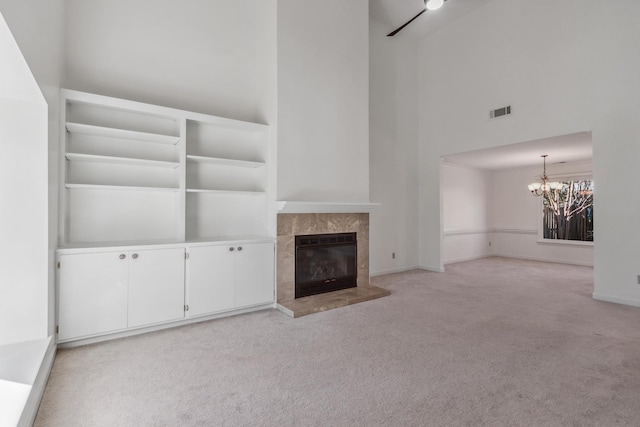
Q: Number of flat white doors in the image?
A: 4